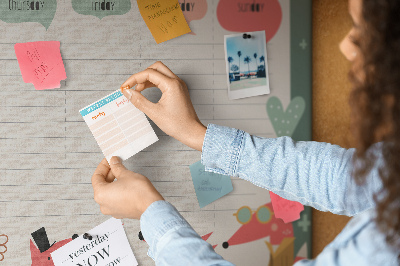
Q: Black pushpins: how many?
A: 2